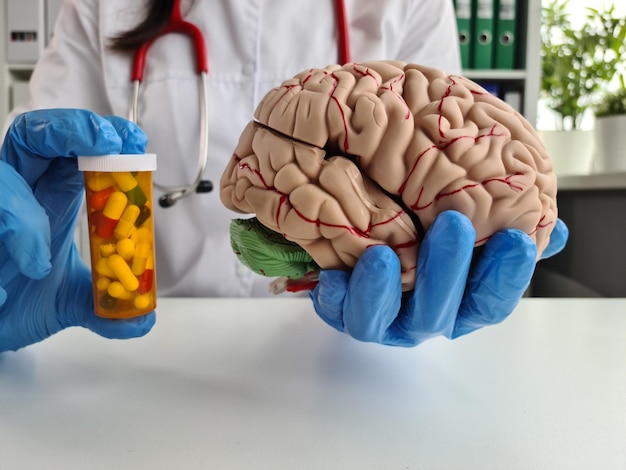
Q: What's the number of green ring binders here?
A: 3